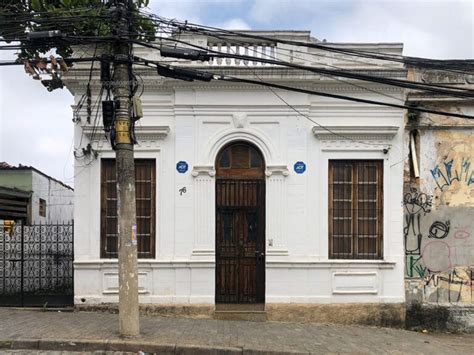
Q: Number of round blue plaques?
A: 2